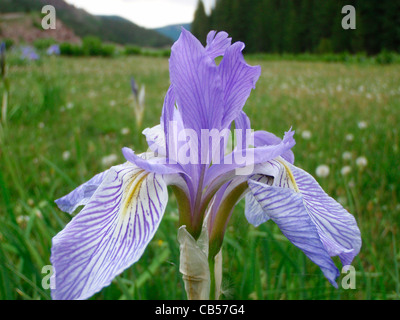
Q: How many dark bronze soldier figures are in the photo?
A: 0